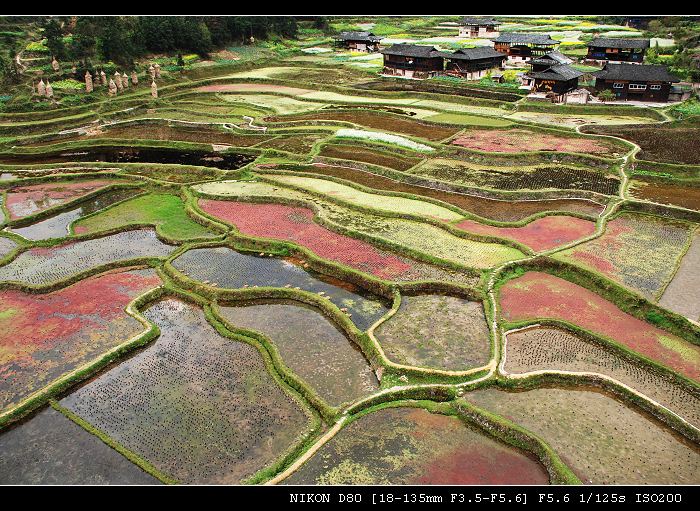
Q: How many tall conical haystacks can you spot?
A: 13